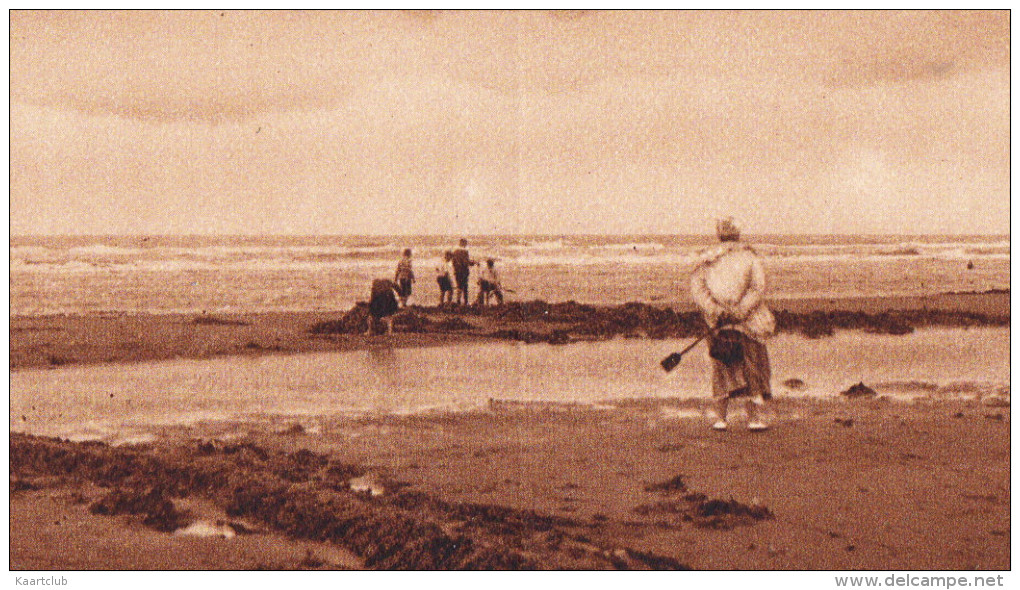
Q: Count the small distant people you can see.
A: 5